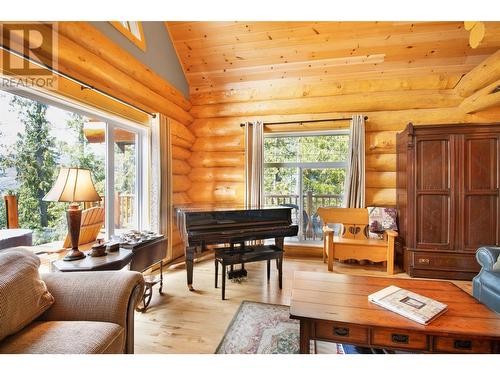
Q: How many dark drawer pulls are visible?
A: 3